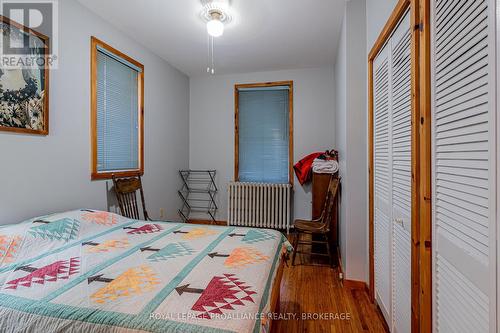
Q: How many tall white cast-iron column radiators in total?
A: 1